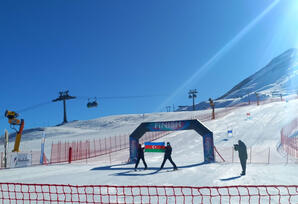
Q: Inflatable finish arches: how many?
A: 1